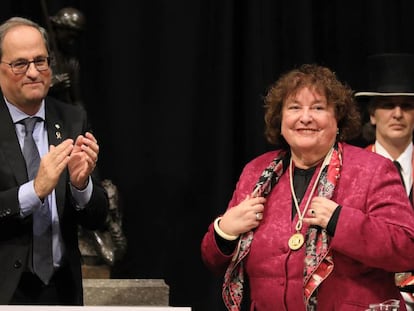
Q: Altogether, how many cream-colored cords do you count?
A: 1